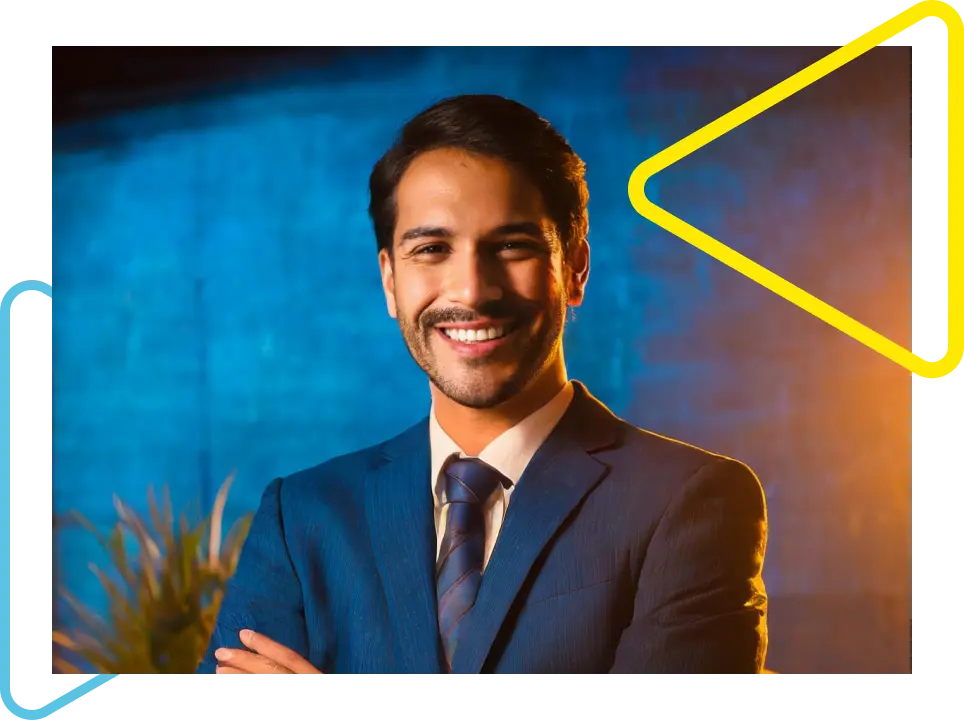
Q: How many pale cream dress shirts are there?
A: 1